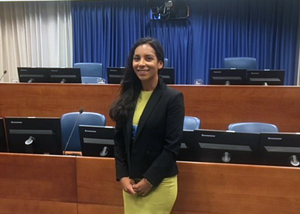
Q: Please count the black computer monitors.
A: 12